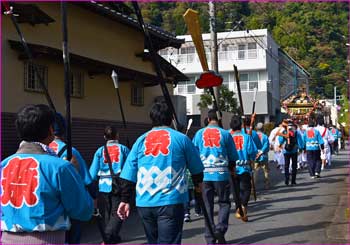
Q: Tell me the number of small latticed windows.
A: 3